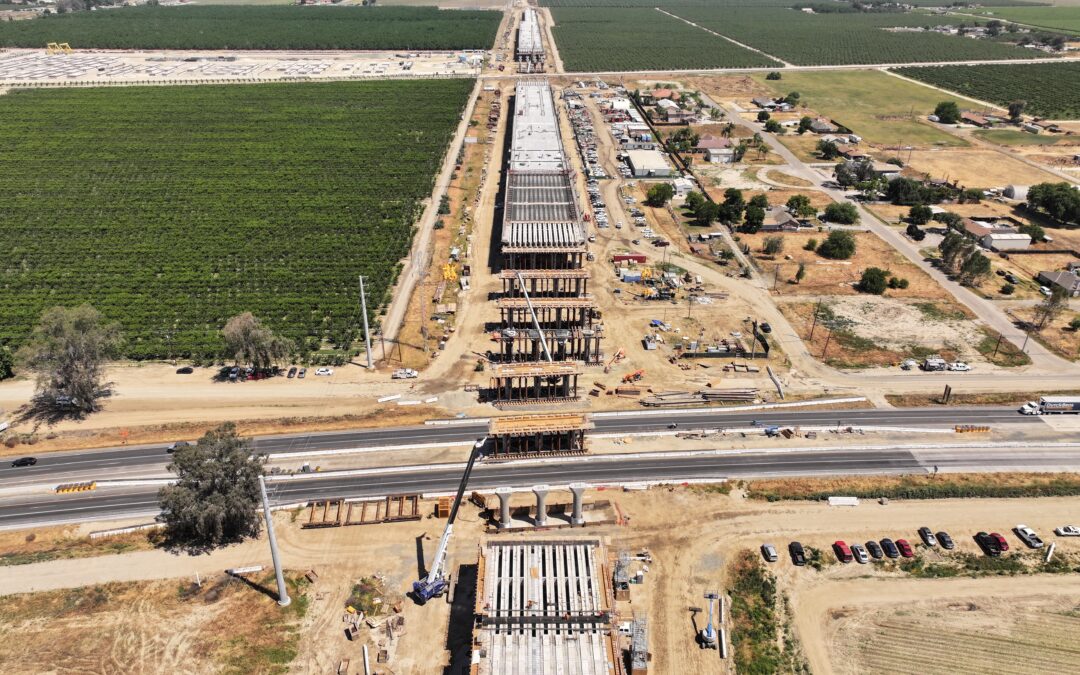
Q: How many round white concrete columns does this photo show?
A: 3